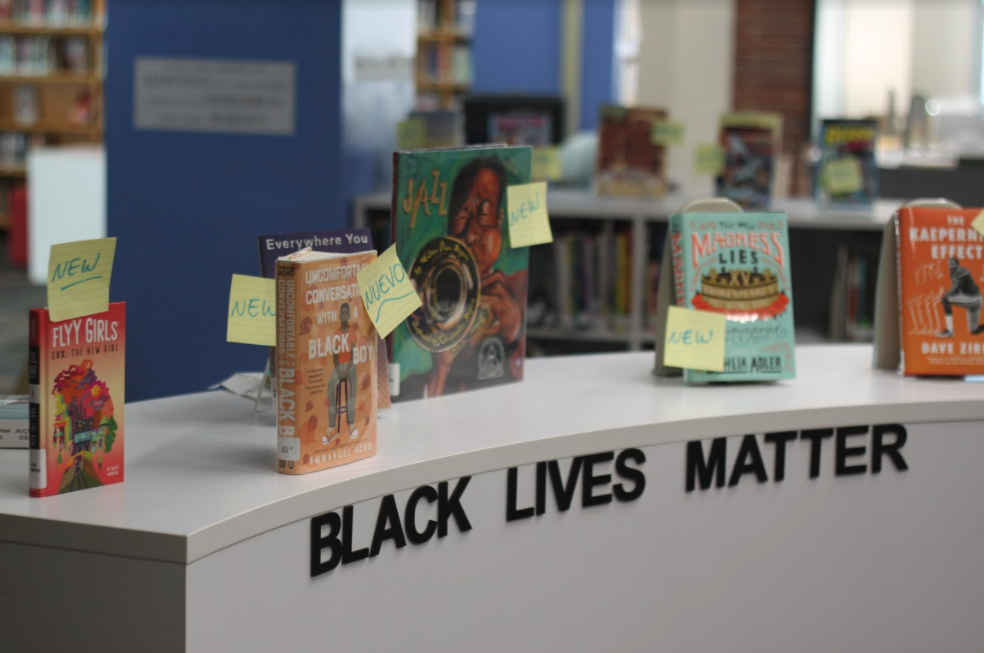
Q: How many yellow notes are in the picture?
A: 11